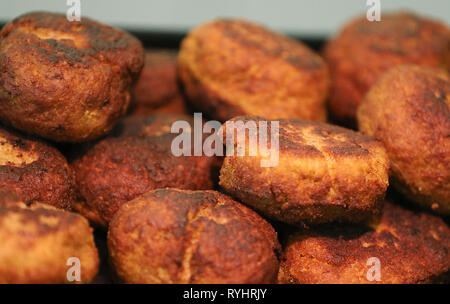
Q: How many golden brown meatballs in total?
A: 11